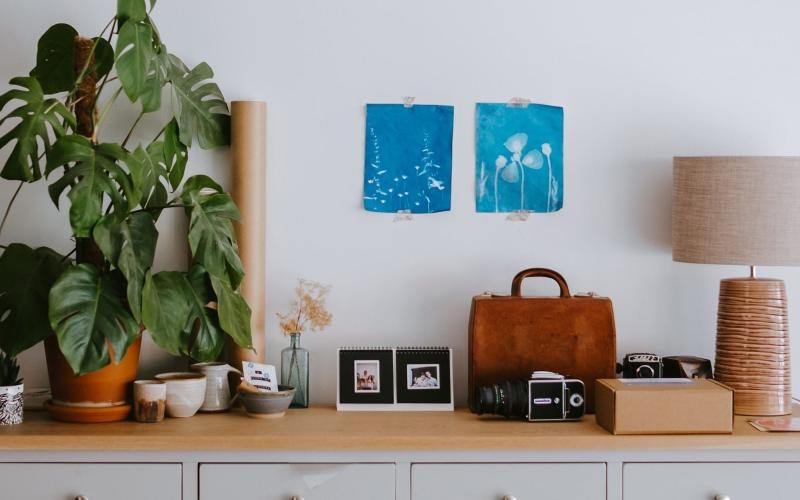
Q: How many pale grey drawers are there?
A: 4